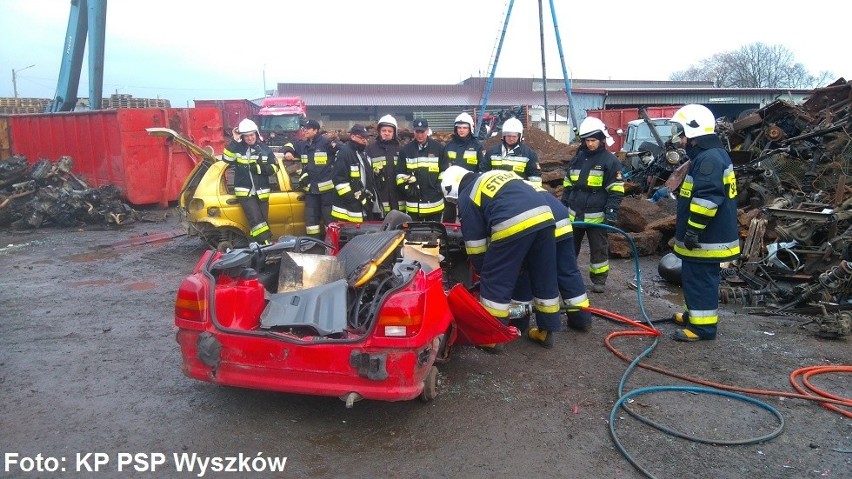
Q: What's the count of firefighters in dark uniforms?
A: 11